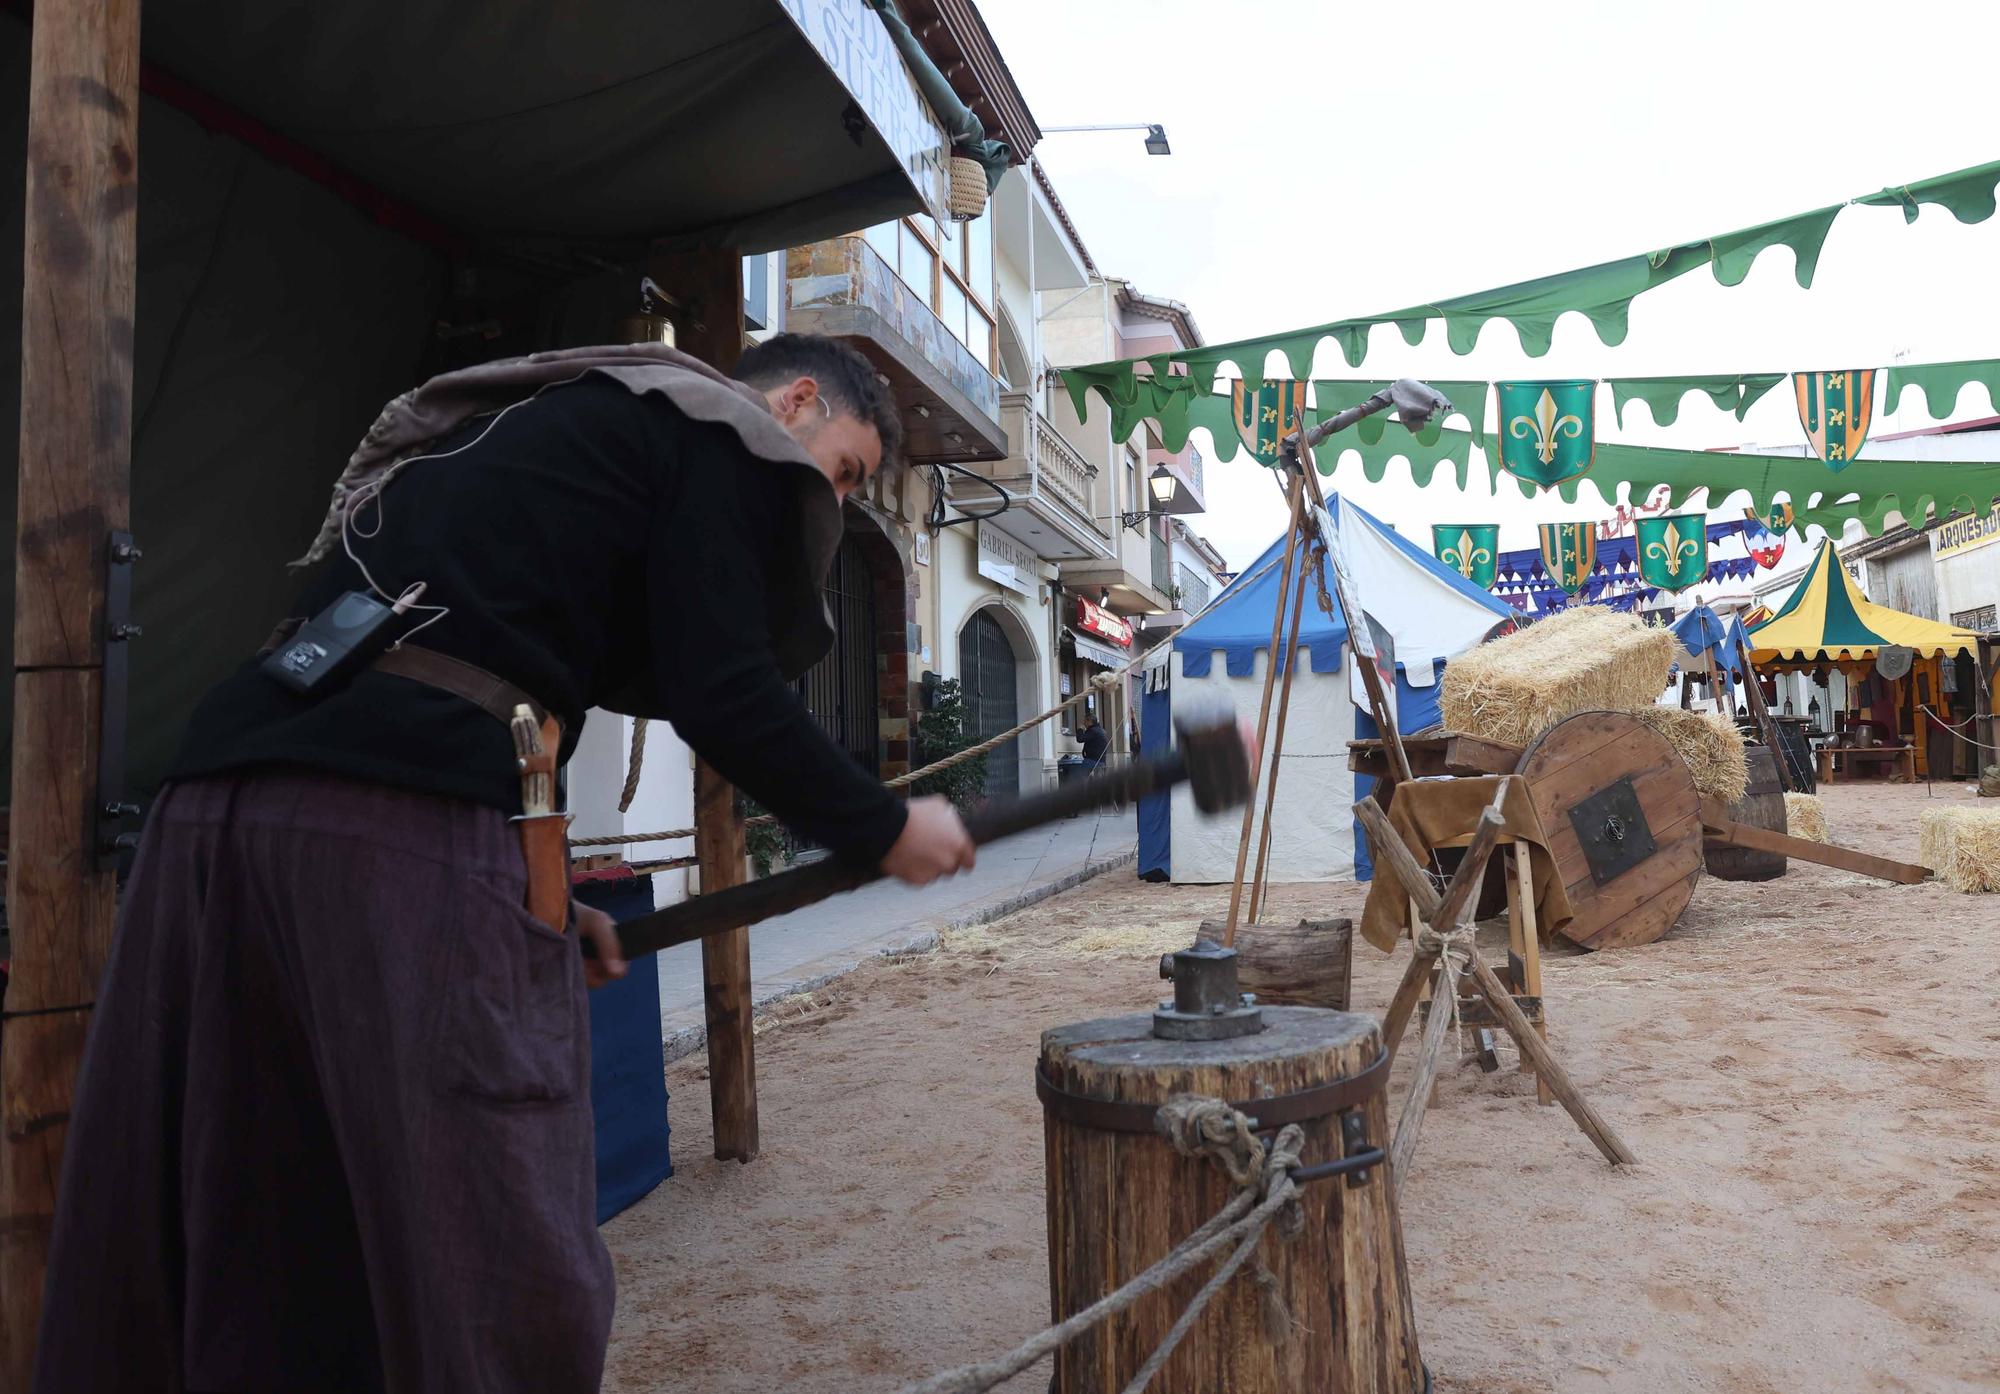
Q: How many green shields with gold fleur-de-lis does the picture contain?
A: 3